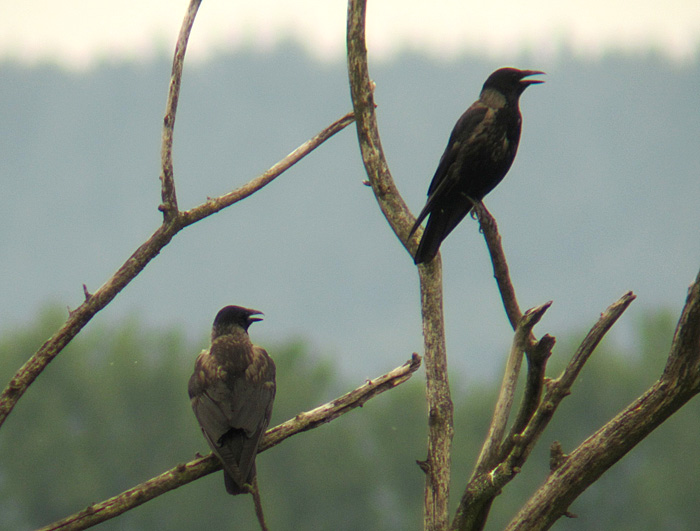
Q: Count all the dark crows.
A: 2